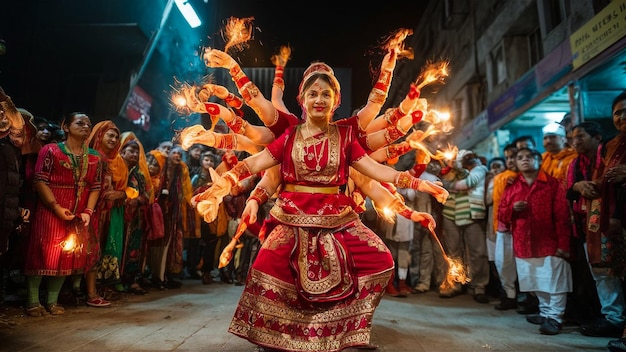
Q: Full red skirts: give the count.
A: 1